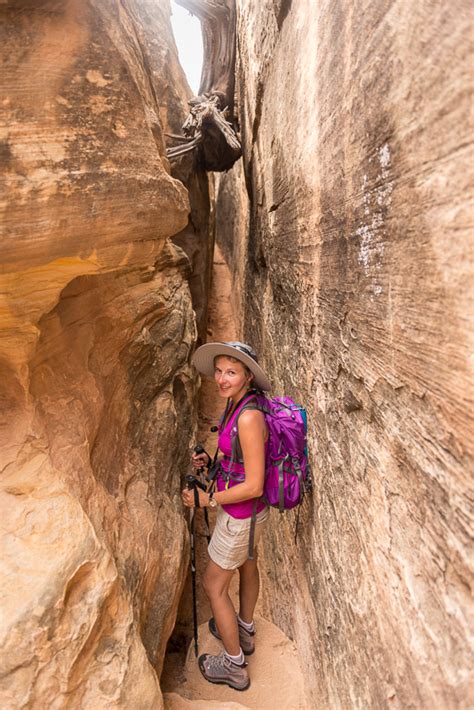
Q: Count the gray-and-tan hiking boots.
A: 2